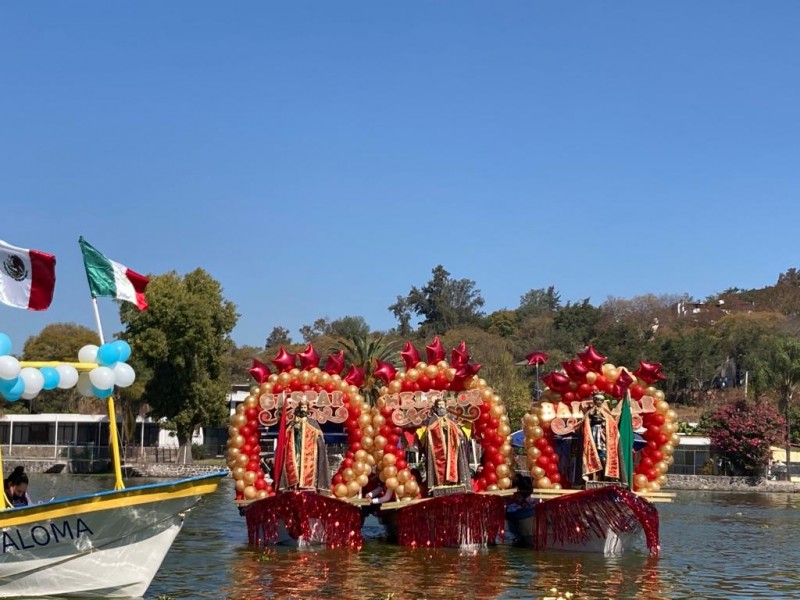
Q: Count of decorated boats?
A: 4